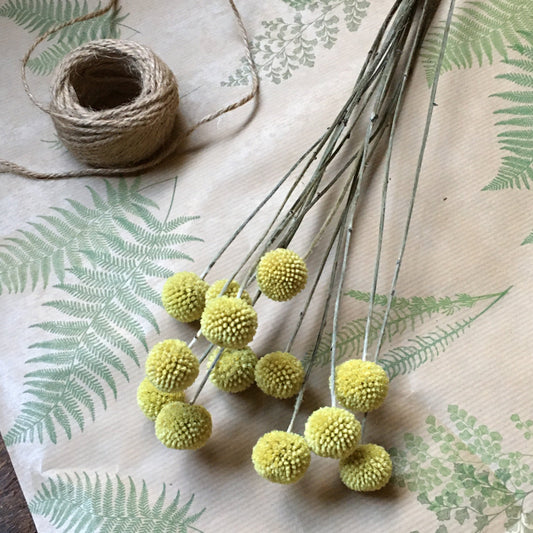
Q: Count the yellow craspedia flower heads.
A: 13